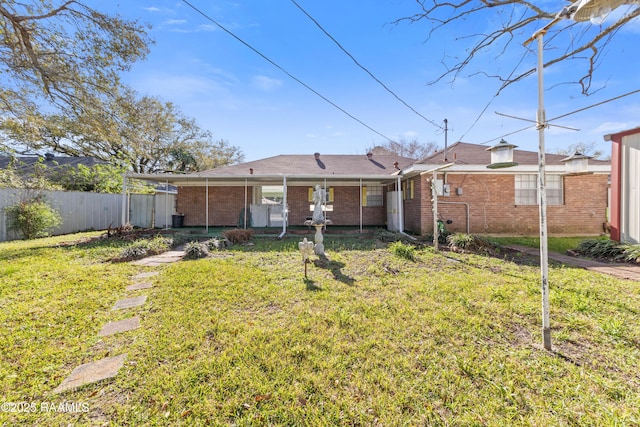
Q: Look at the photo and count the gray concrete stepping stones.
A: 5